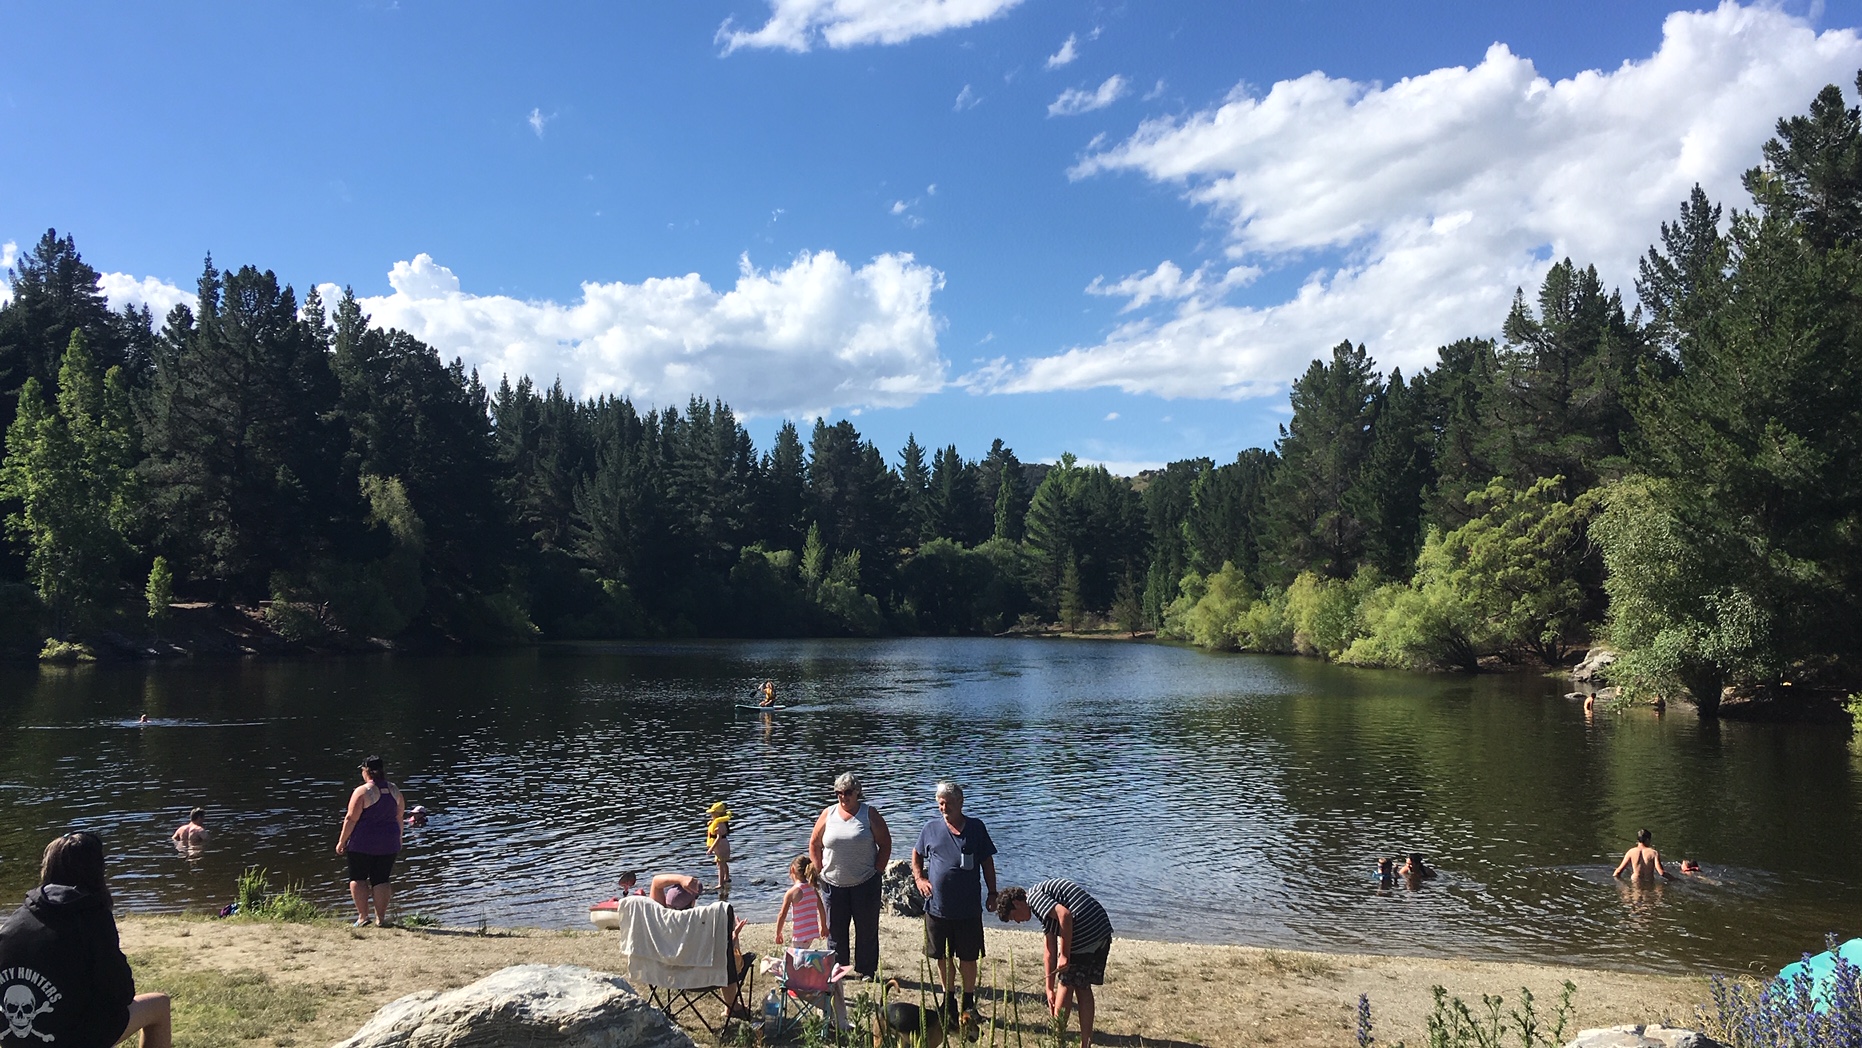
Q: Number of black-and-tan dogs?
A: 1